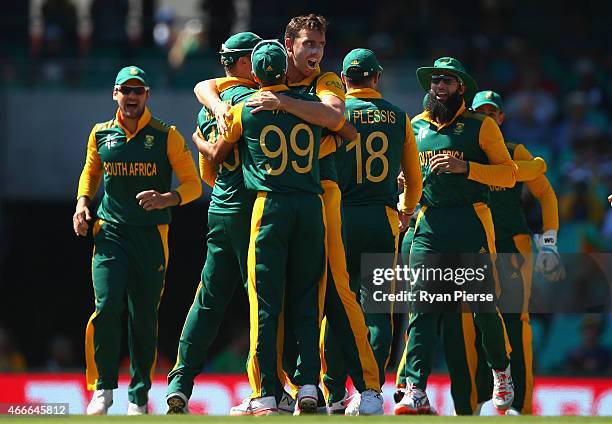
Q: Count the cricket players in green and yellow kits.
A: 7